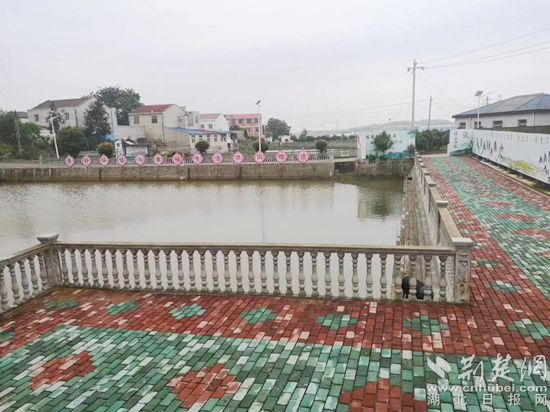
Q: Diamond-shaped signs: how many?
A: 13